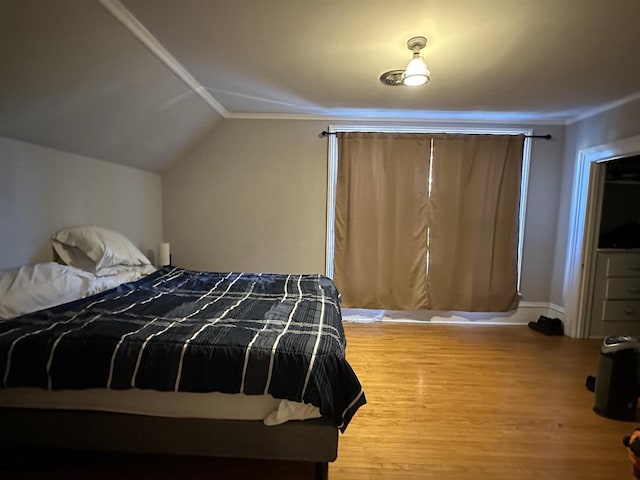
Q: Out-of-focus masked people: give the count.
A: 0